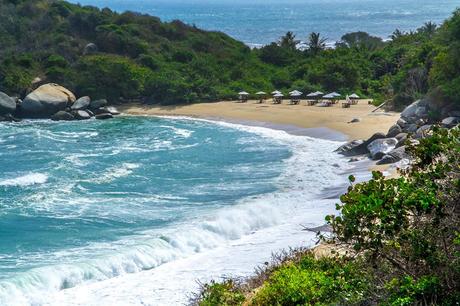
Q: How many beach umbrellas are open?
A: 11